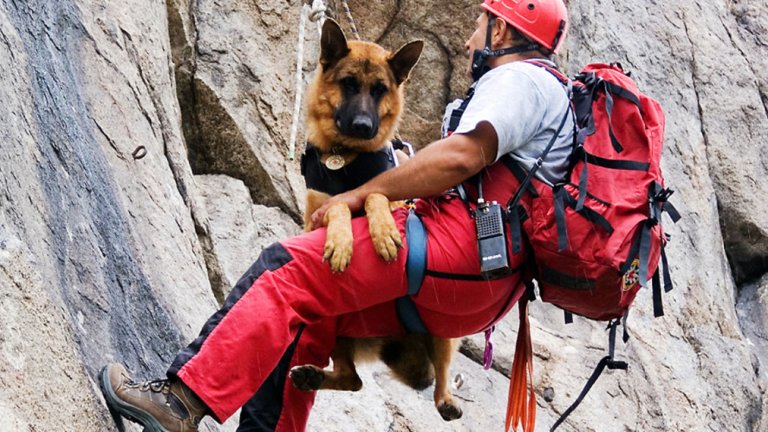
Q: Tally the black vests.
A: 1